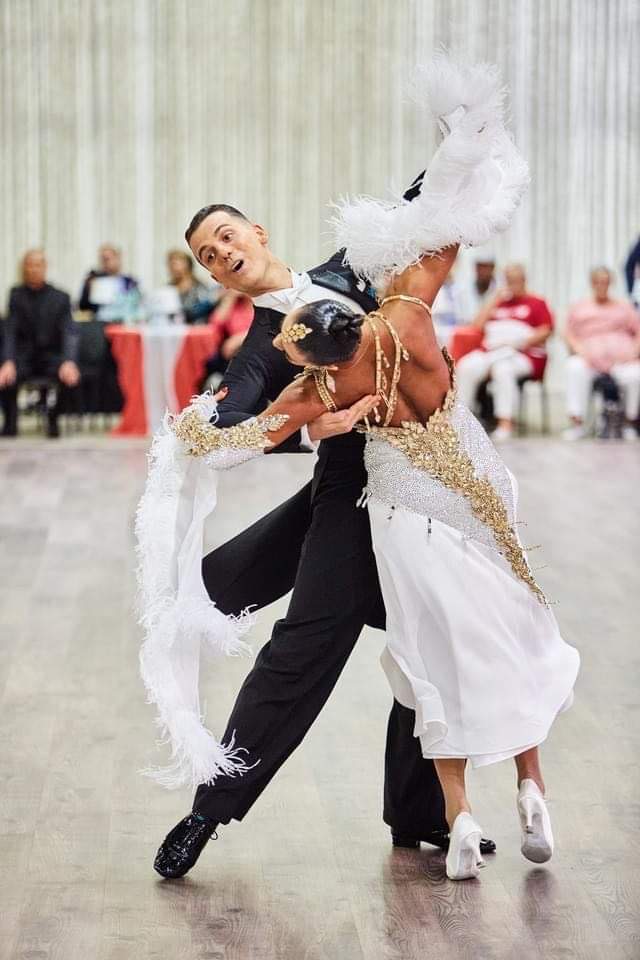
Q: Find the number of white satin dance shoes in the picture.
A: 2